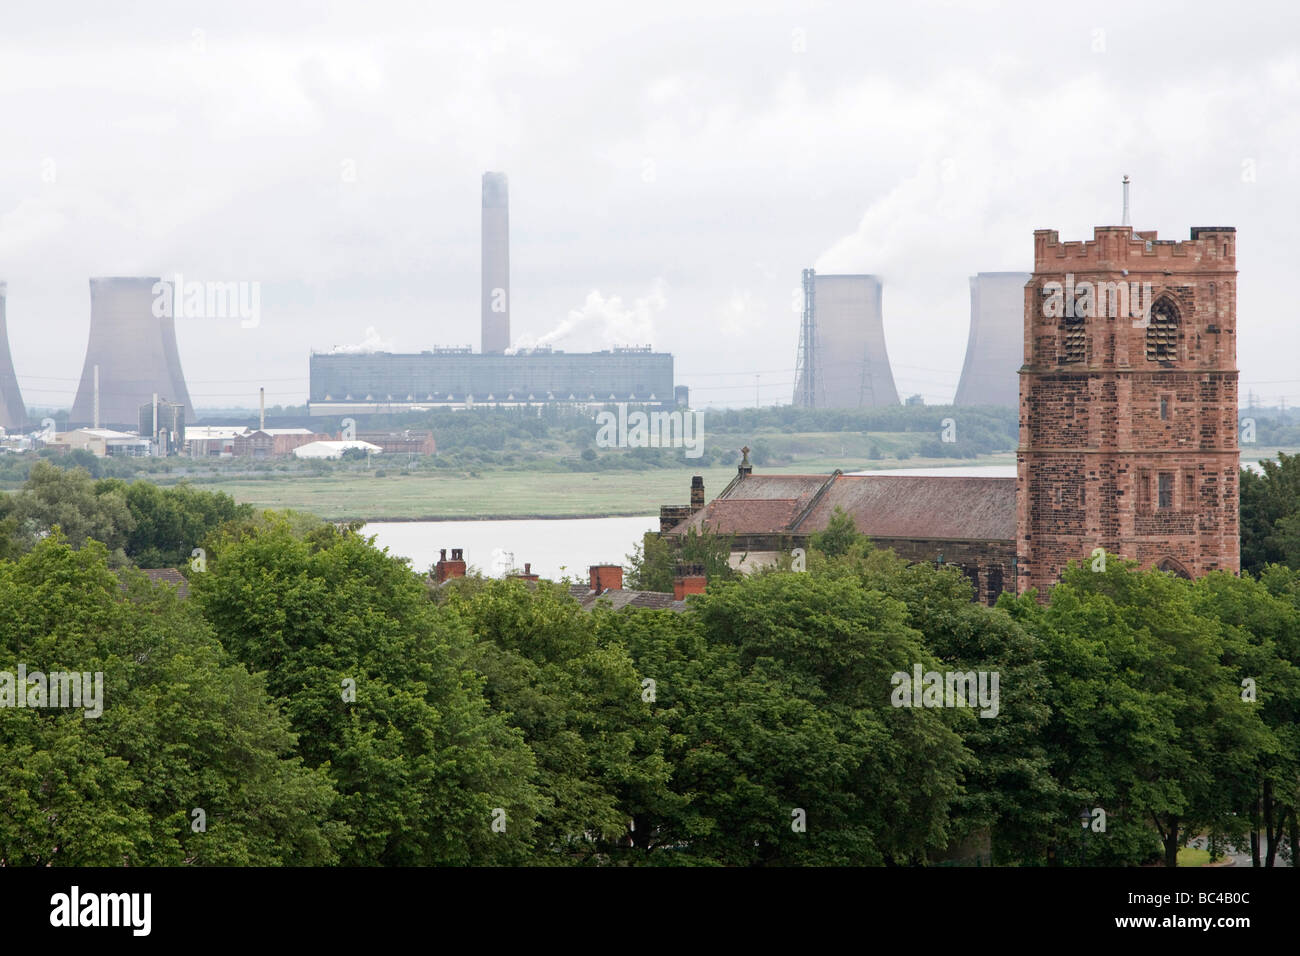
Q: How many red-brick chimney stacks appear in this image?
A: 4